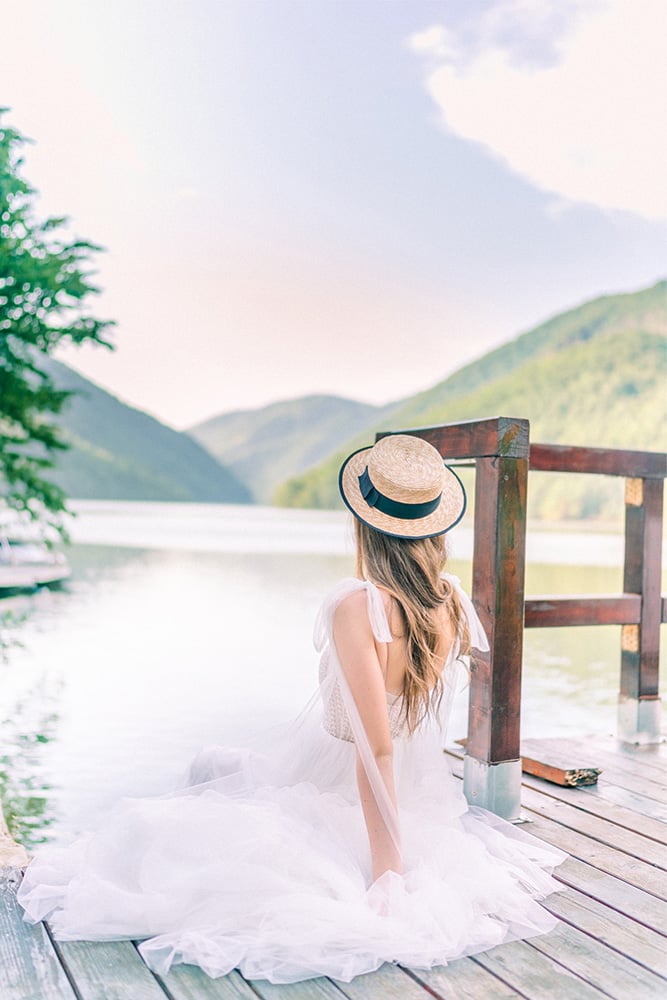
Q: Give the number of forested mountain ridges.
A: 3